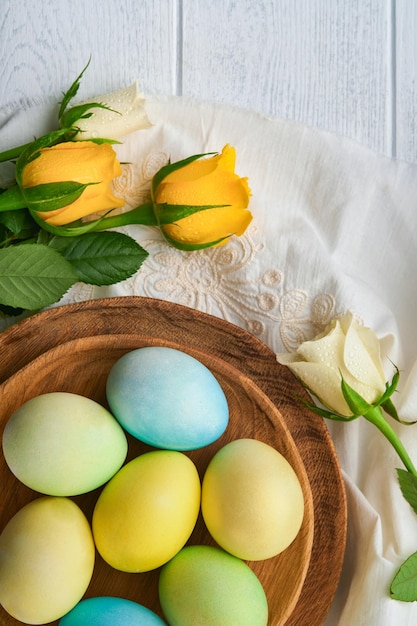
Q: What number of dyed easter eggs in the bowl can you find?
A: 7